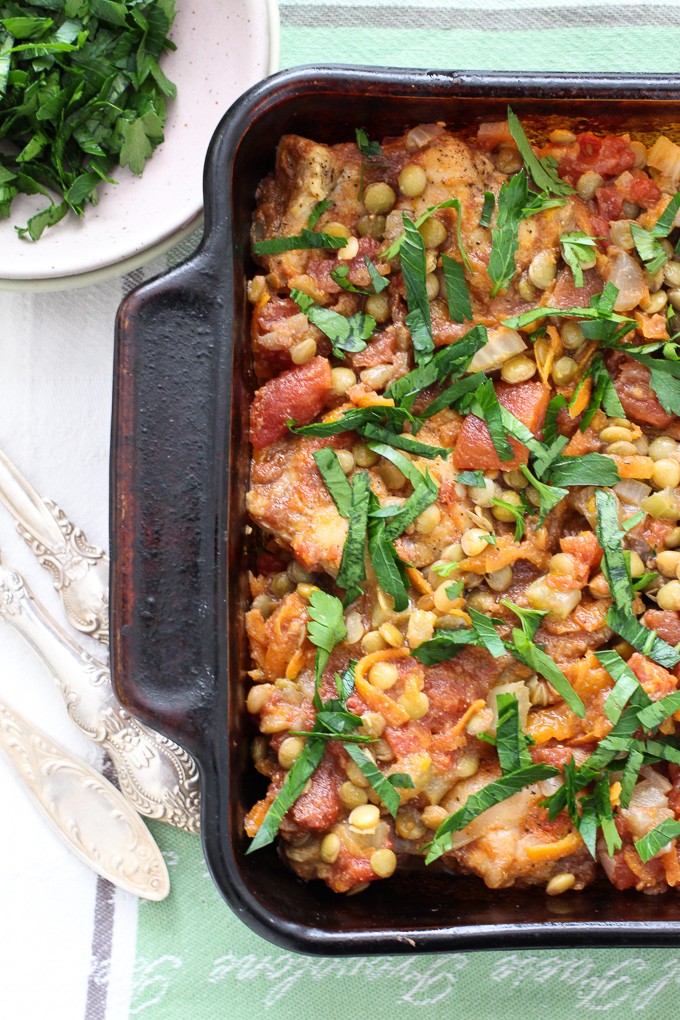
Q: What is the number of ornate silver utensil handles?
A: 3